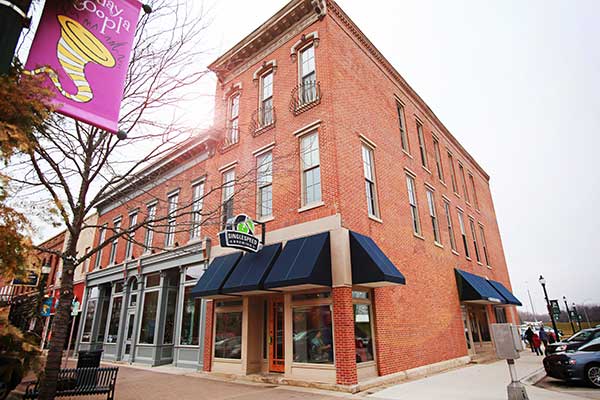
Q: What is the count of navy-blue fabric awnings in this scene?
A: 6